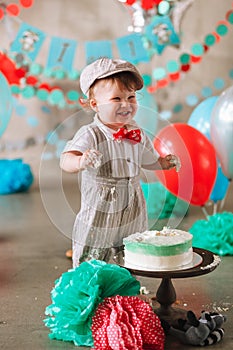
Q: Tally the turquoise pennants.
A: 5